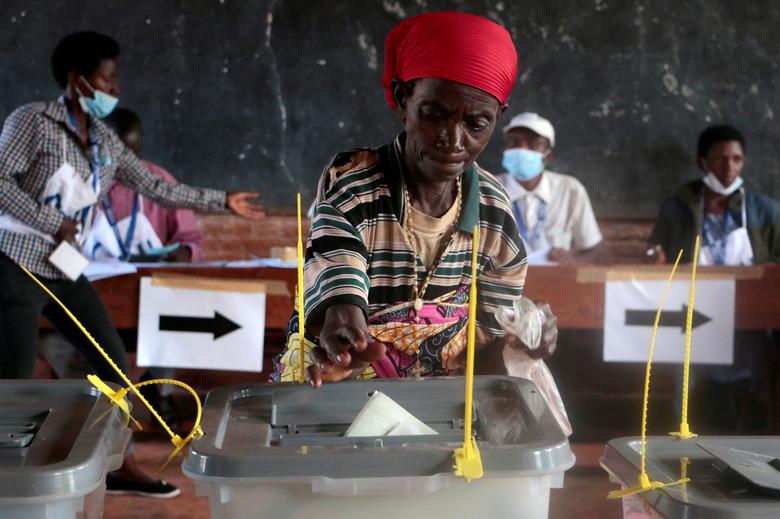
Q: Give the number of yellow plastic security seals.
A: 6